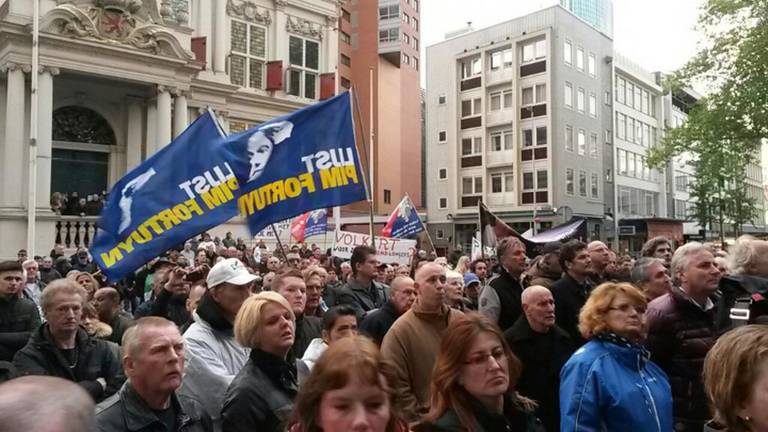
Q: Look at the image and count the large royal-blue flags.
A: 2